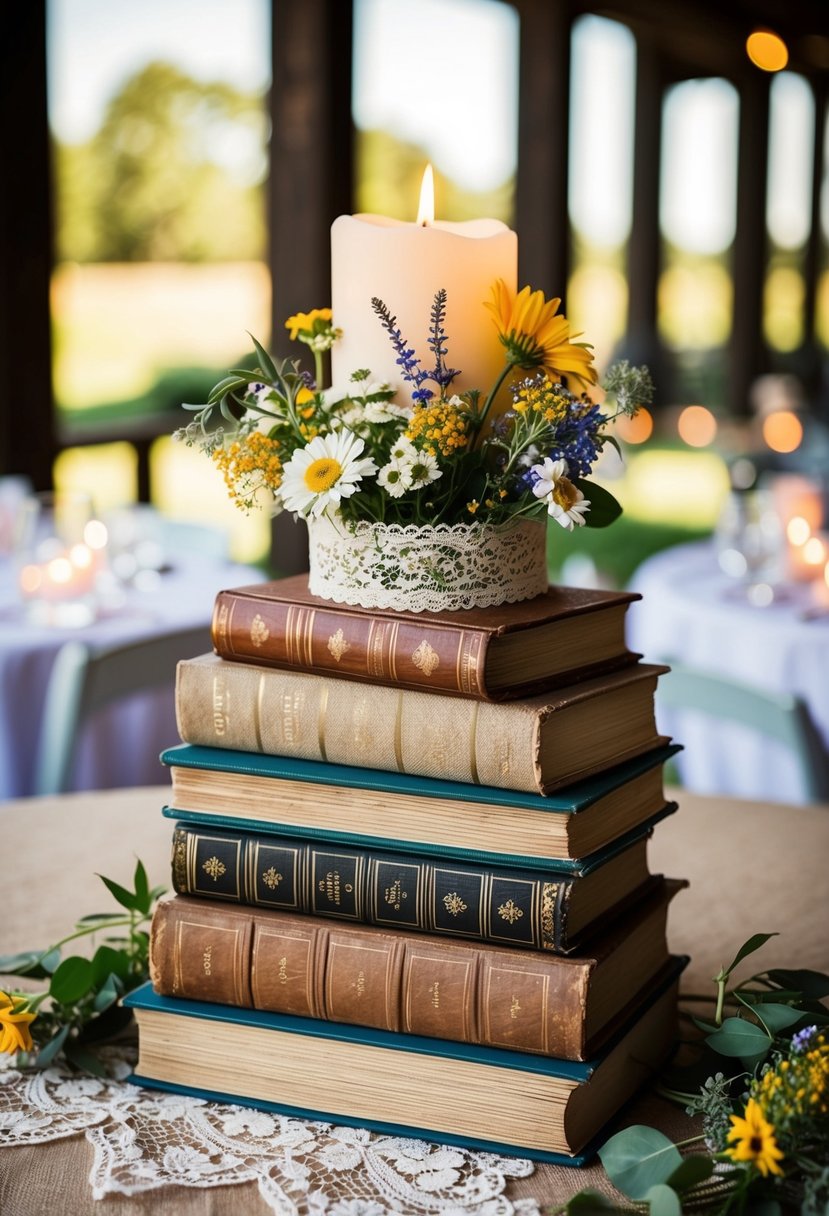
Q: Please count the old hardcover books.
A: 6